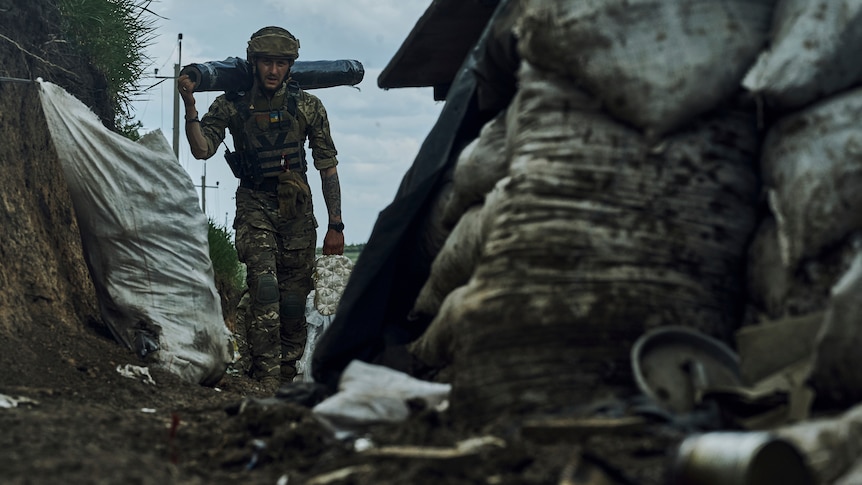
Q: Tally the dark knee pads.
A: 2